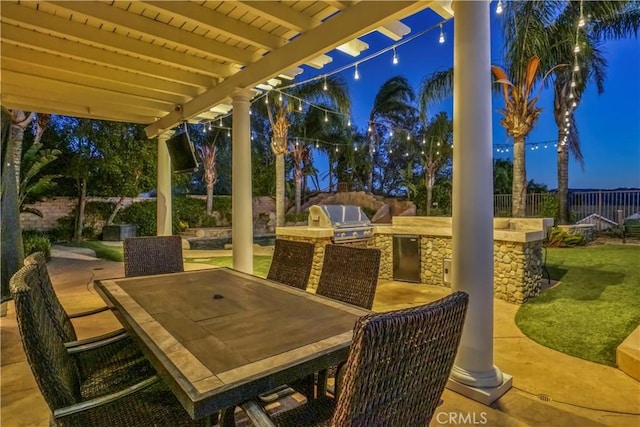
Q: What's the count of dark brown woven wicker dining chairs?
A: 6